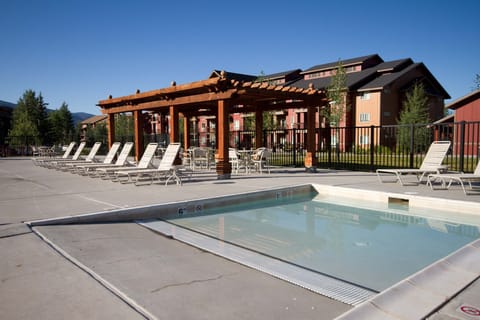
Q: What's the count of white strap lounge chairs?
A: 9